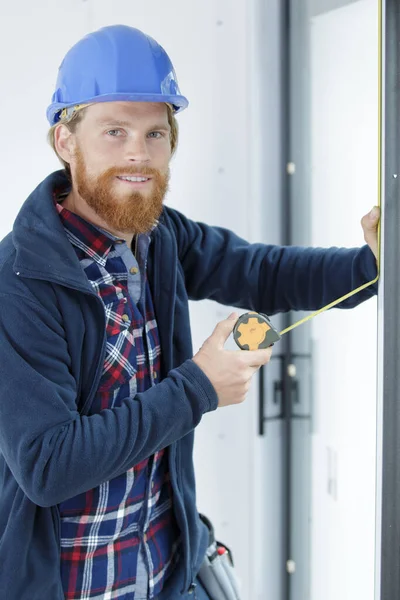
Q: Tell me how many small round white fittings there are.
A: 3